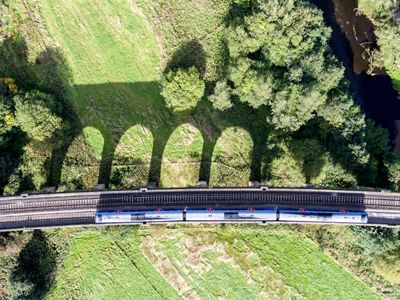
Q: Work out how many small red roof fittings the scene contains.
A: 6